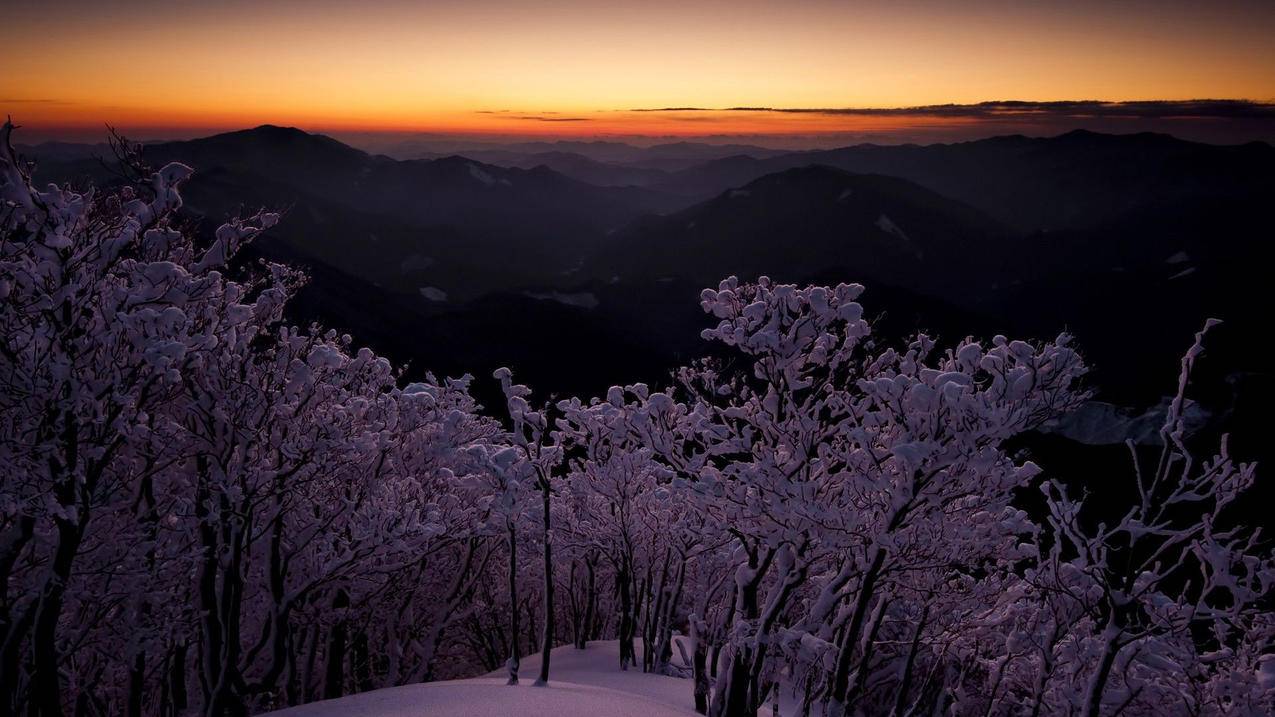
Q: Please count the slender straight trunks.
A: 2